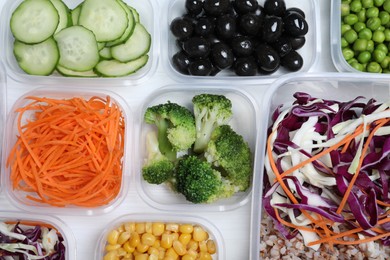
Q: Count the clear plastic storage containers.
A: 8